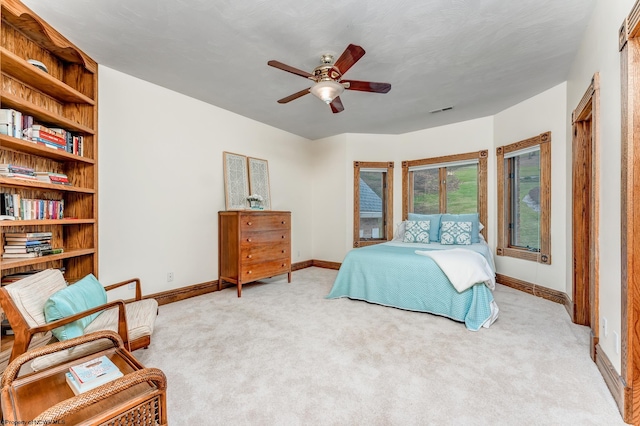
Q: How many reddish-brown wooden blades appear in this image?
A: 5